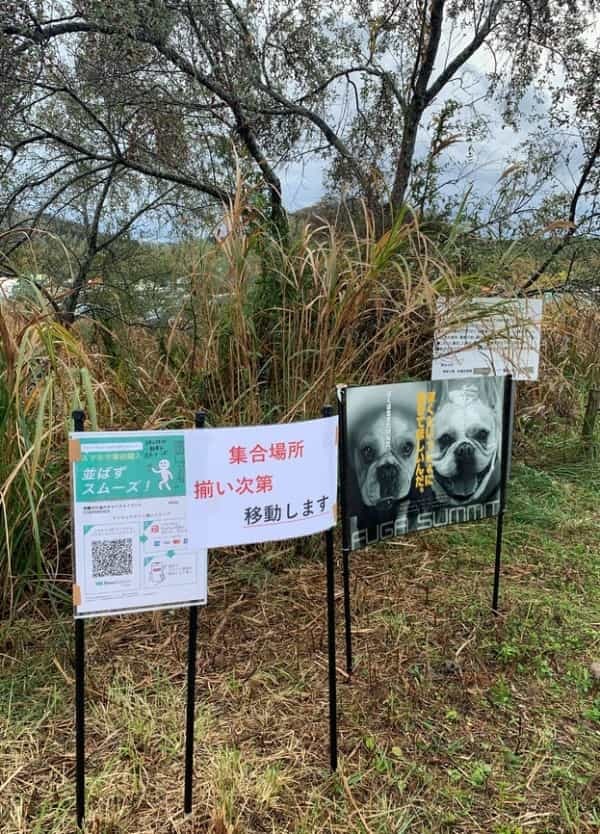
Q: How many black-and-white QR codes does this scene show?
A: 1